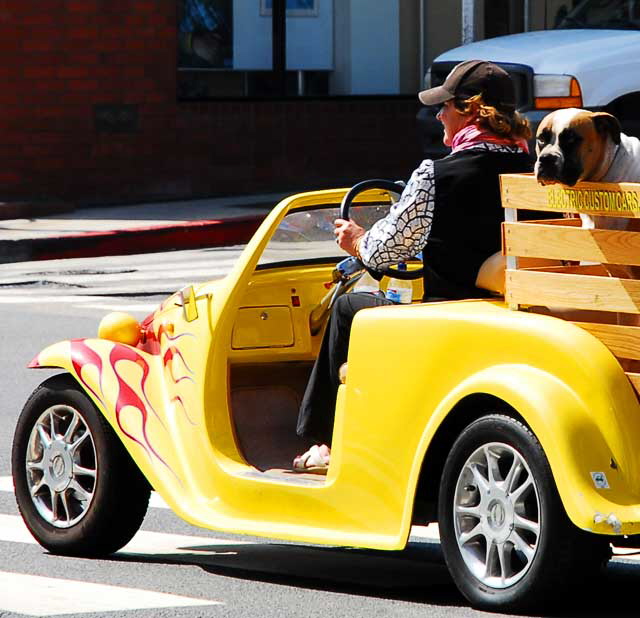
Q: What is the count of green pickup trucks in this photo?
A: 0